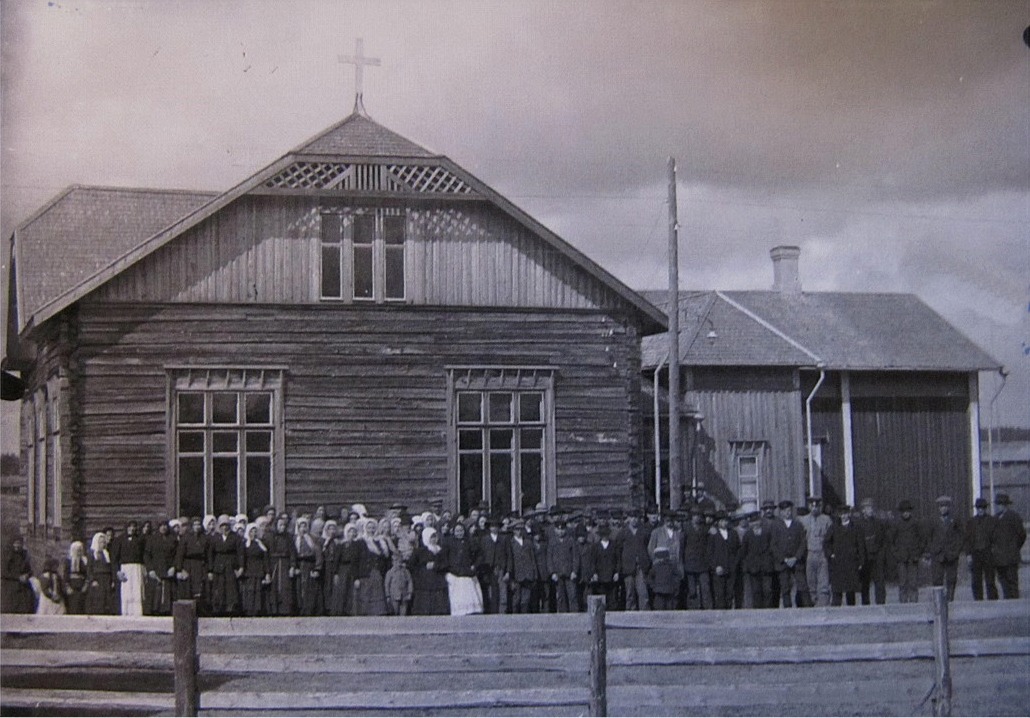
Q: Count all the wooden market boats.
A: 0